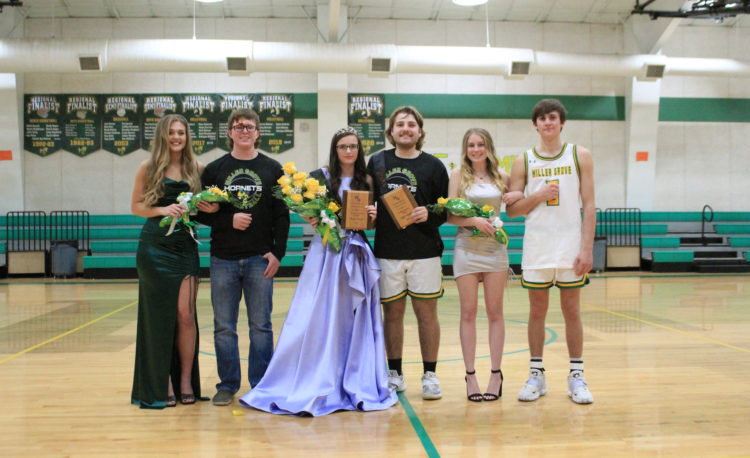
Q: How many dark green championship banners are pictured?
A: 8